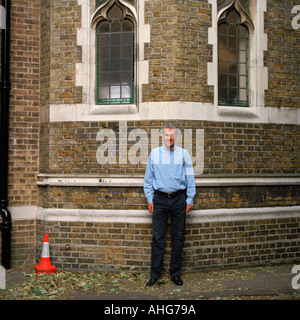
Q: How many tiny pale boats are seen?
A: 0